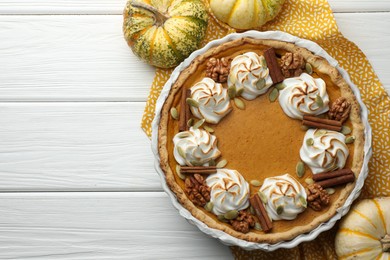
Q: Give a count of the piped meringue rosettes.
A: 7